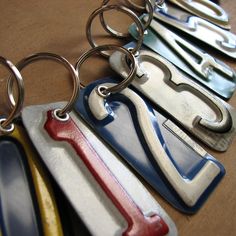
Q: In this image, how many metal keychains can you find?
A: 7